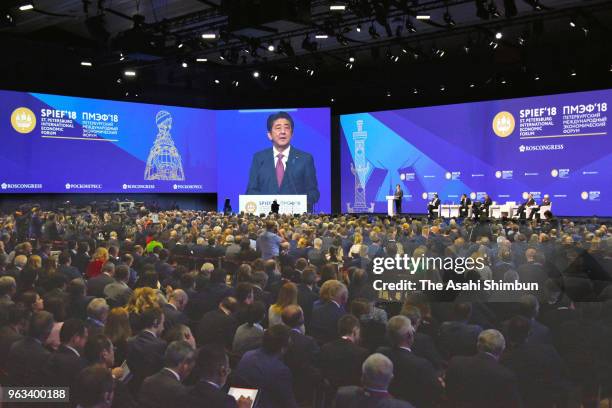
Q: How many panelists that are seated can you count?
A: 5